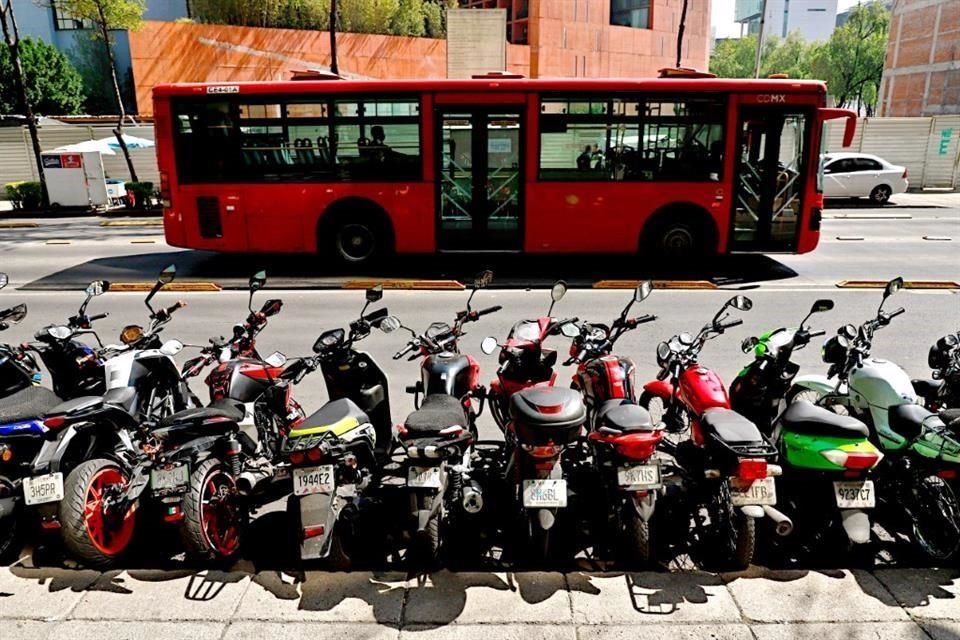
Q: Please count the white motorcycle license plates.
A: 8